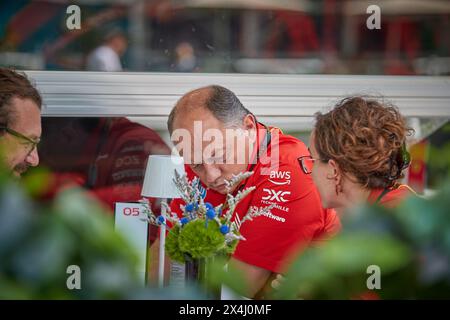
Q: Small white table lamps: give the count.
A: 1